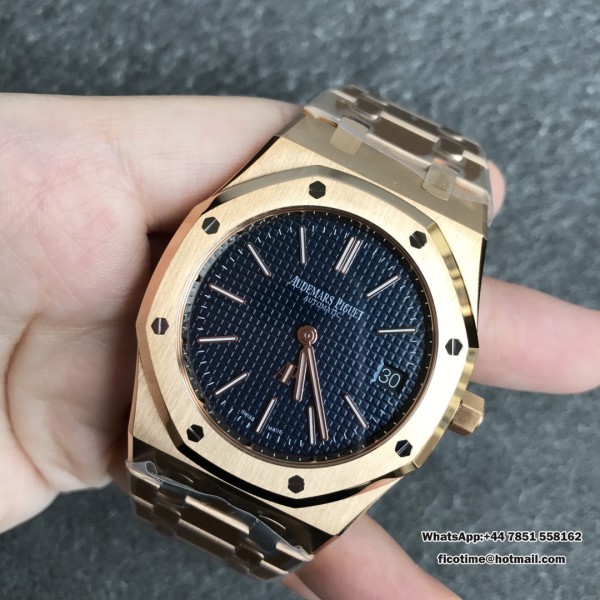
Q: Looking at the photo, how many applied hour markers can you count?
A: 11